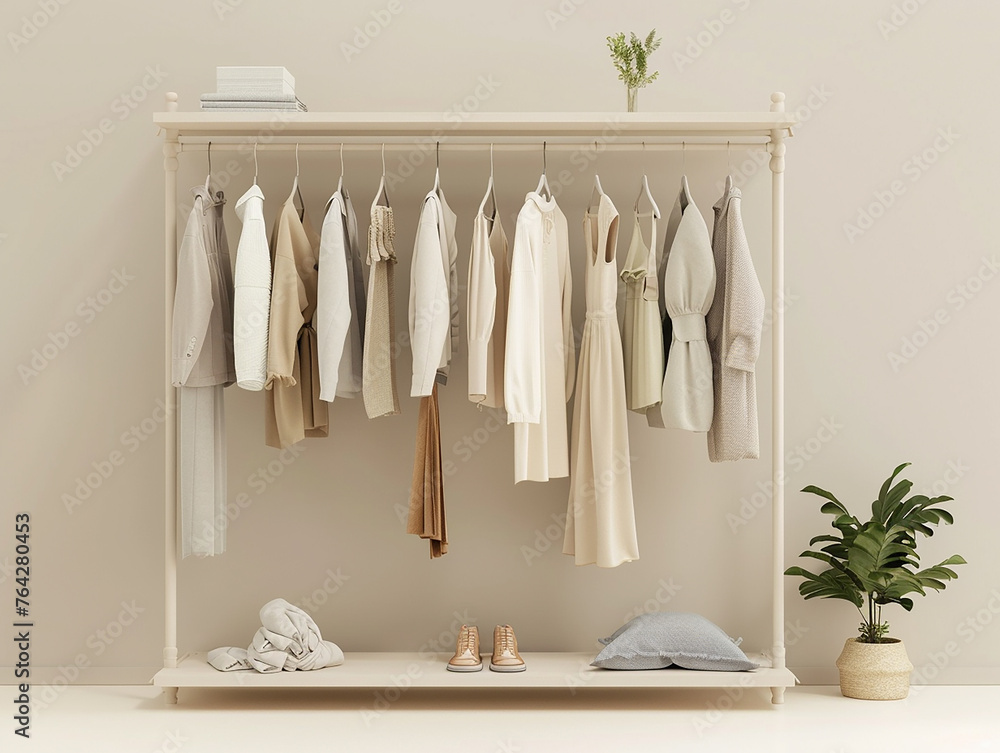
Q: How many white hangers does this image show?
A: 12